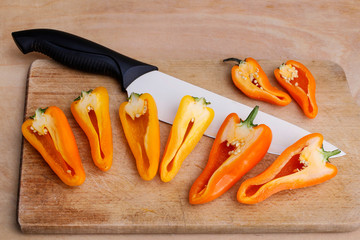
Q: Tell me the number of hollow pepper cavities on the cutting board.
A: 8